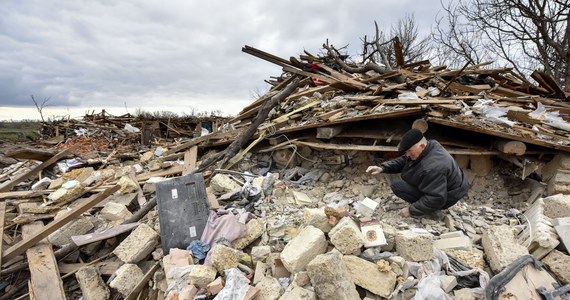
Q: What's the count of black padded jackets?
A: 1